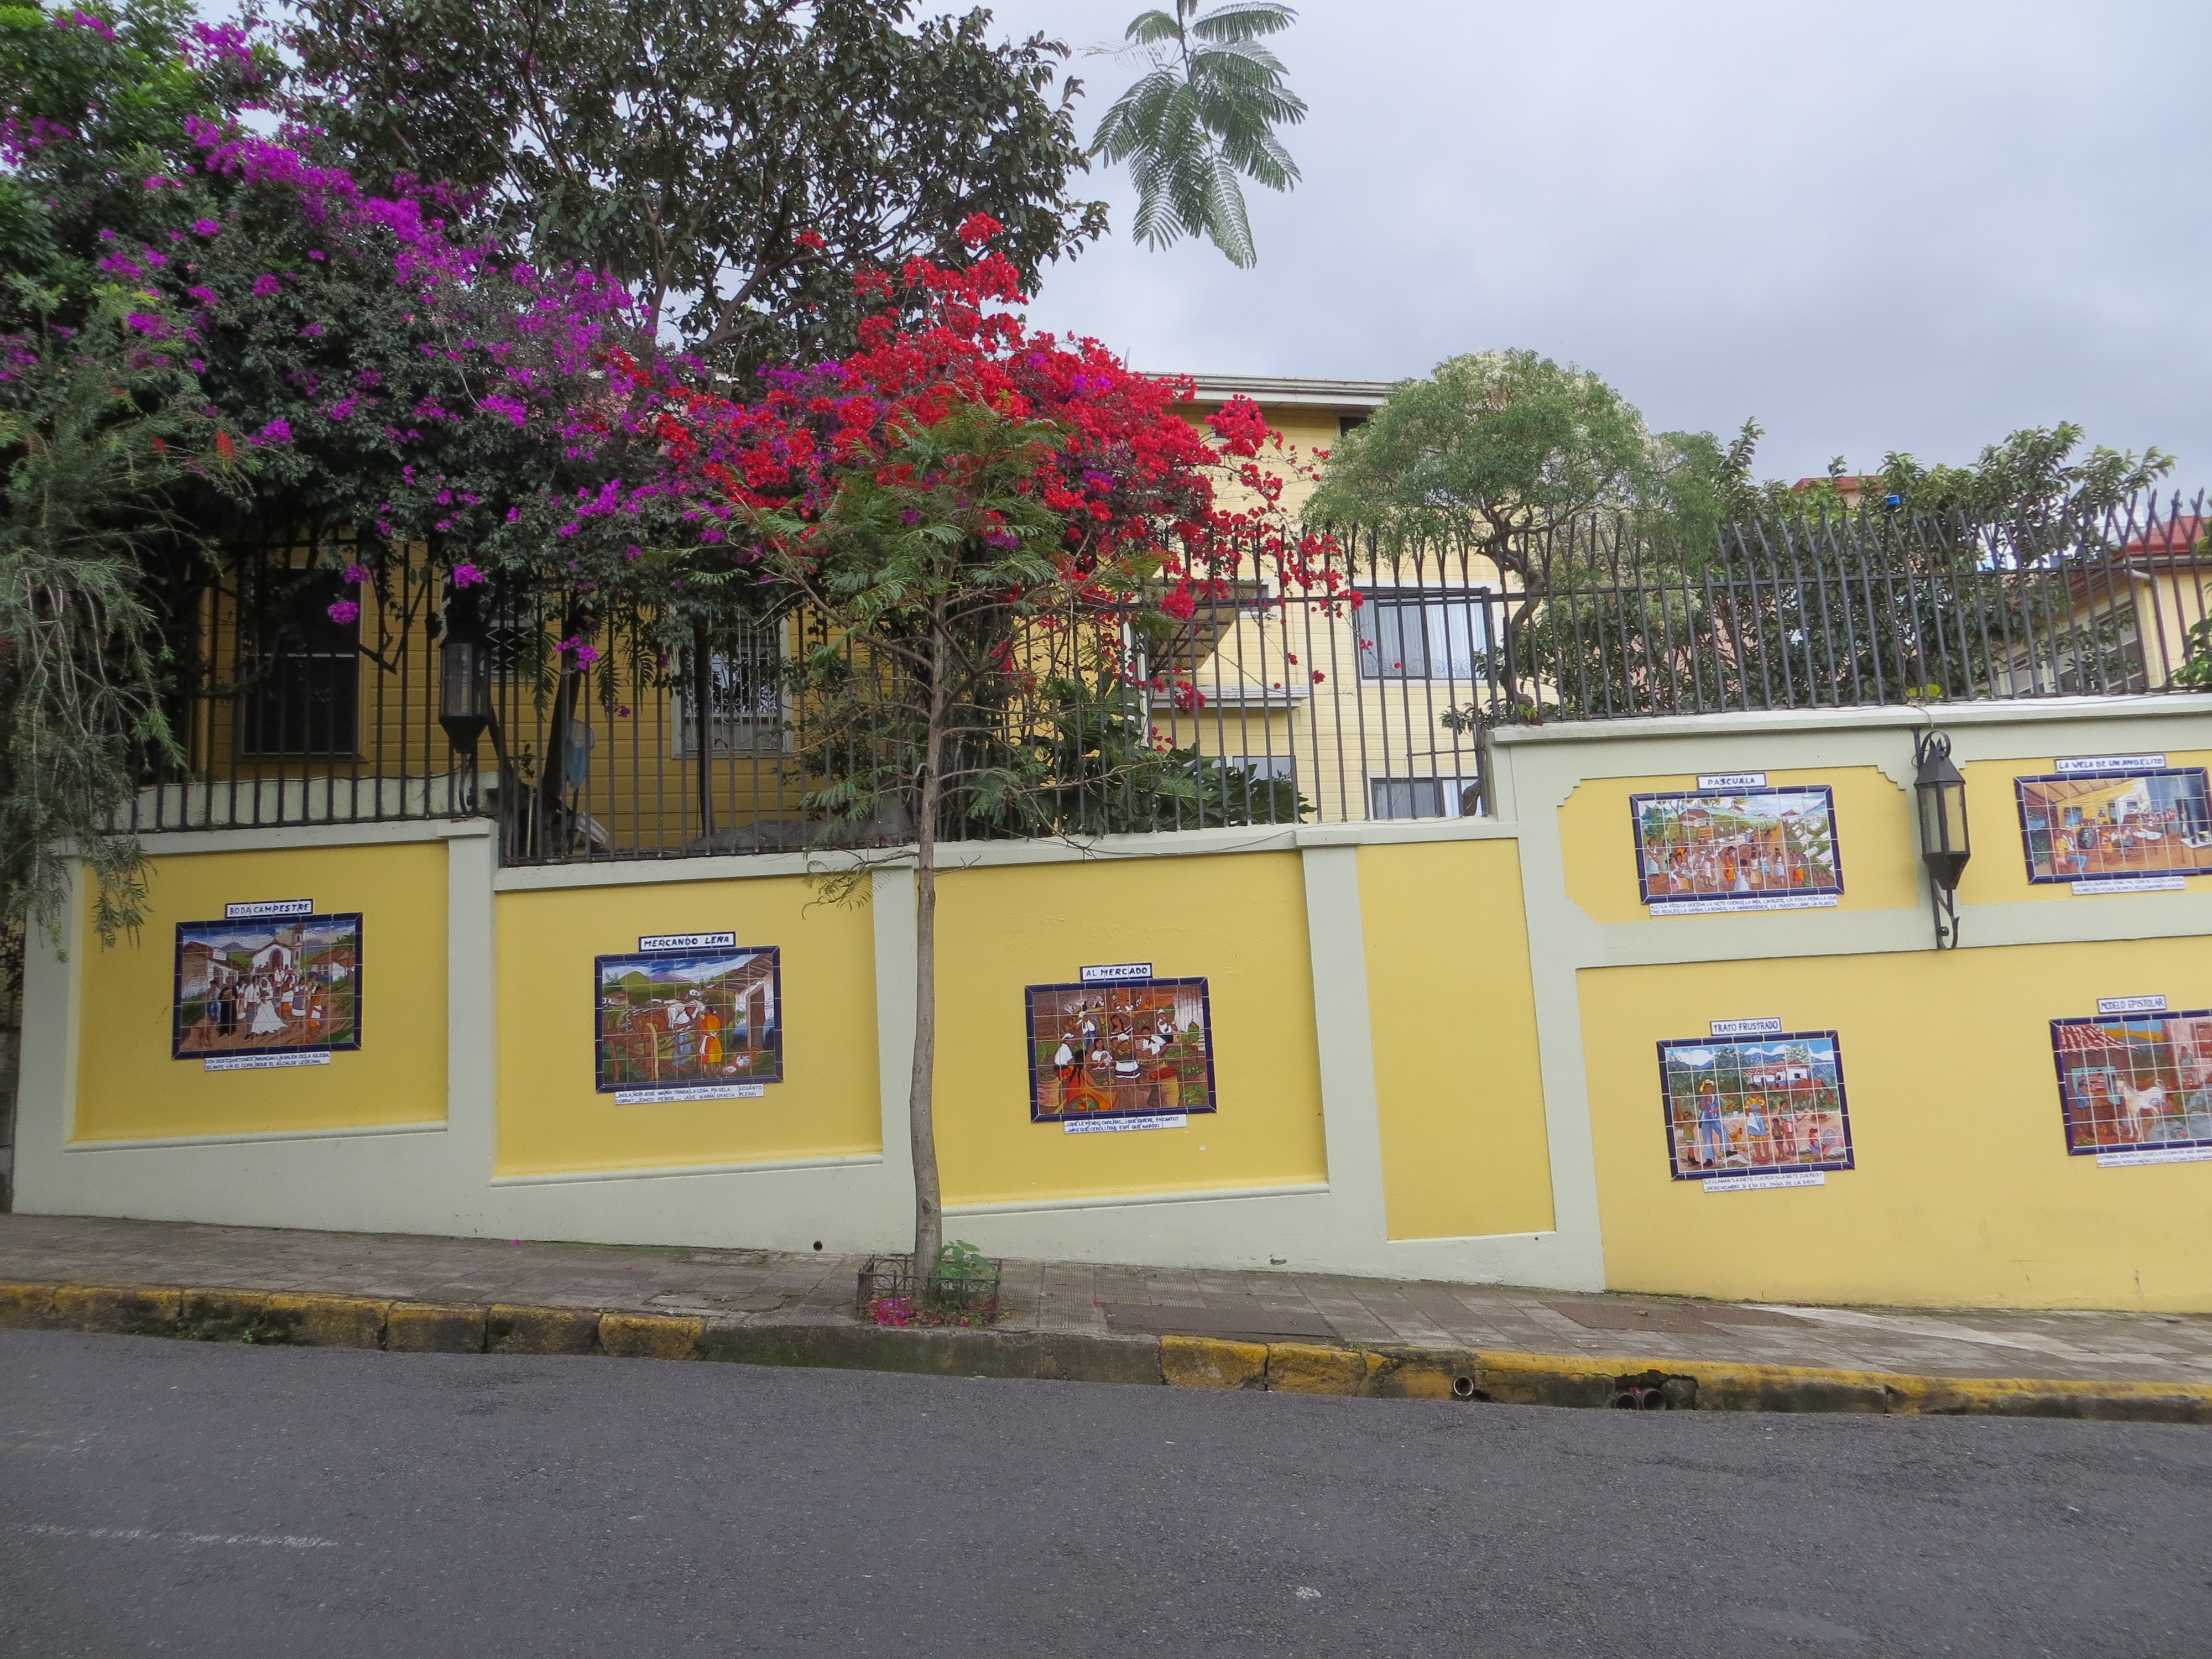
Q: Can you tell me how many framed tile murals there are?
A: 7